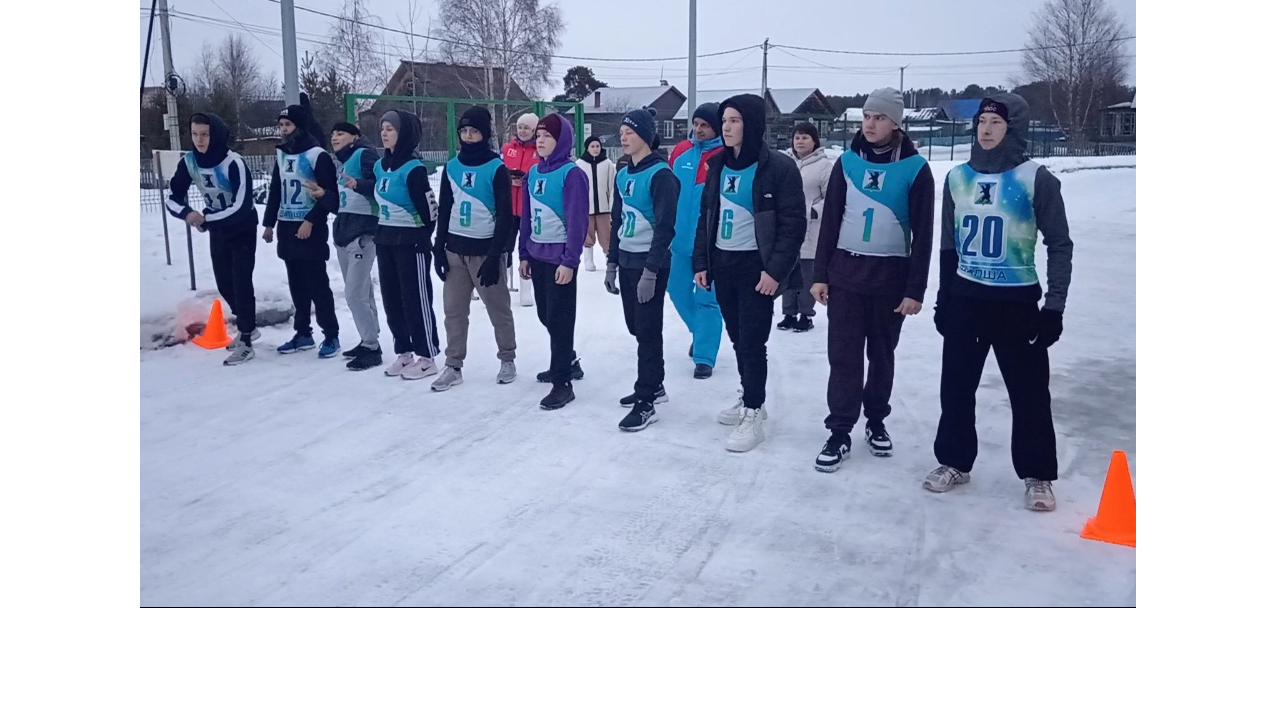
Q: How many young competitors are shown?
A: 10